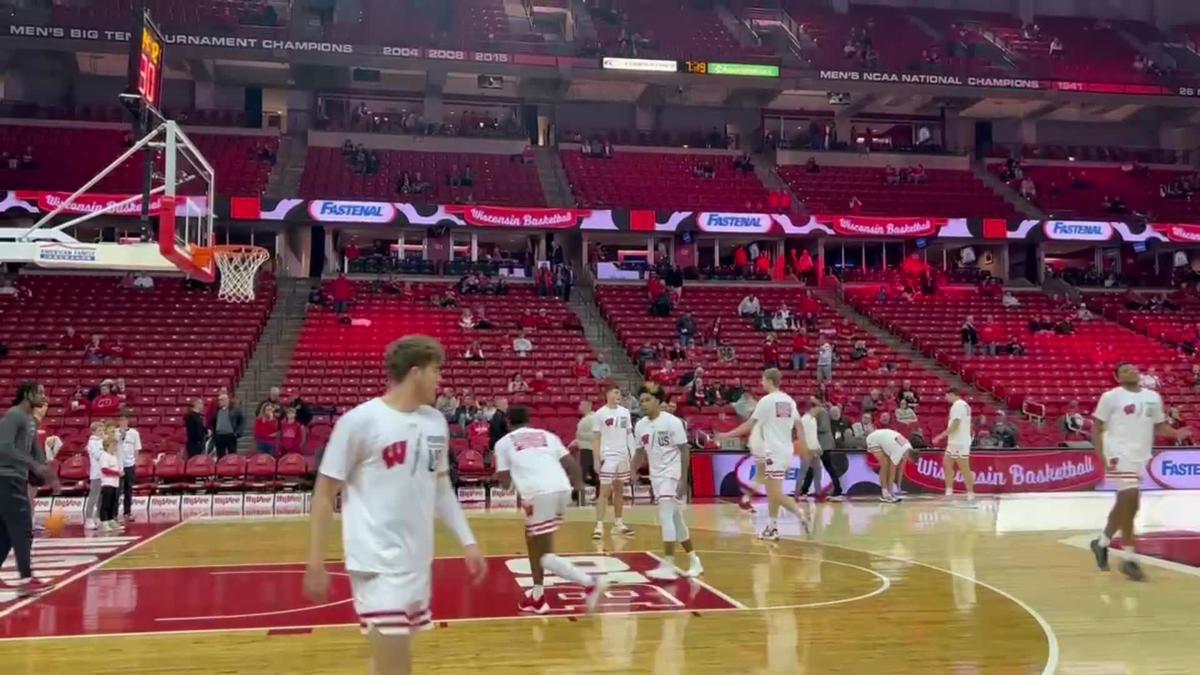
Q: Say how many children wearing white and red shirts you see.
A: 1